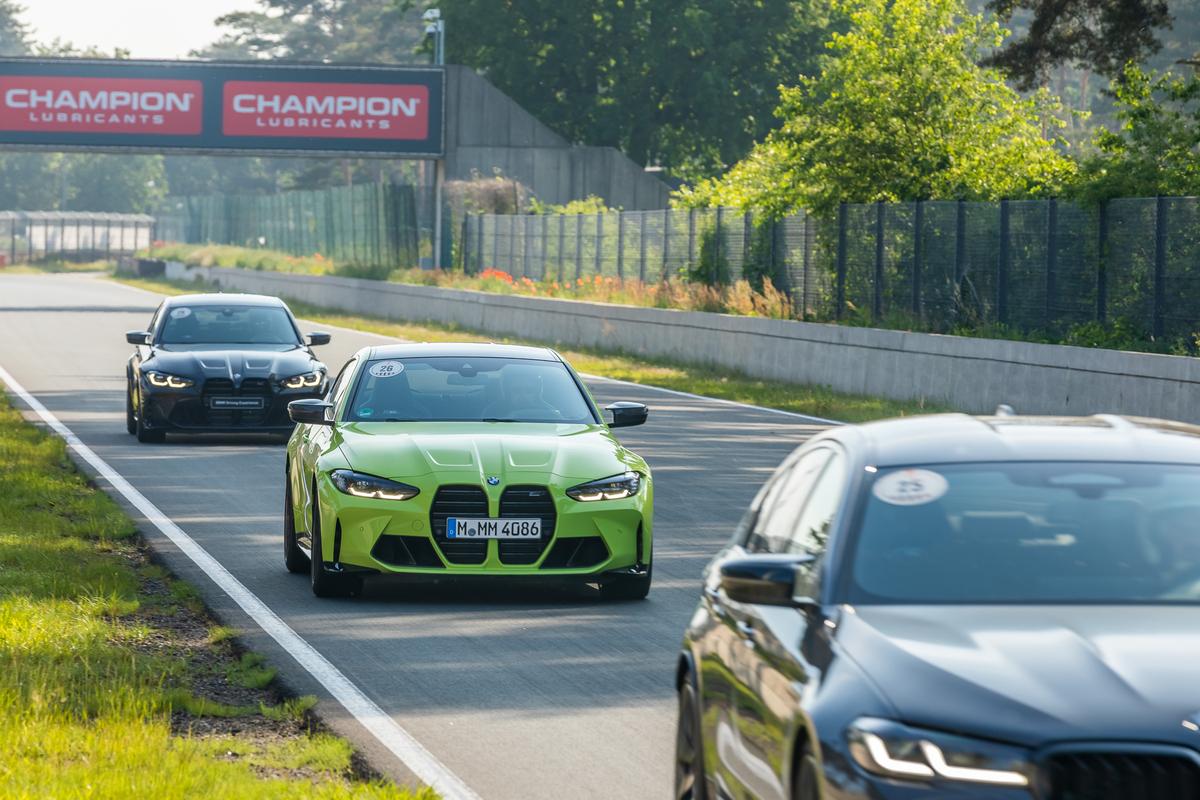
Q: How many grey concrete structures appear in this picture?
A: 2